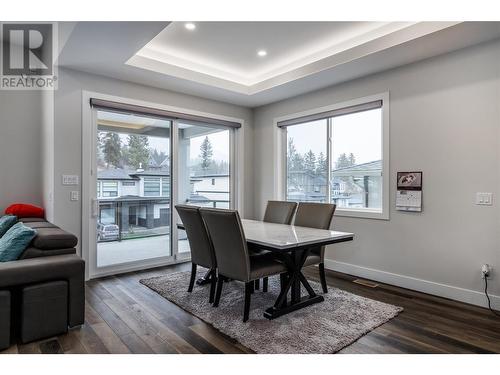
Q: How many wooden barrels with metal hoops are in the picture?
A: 0